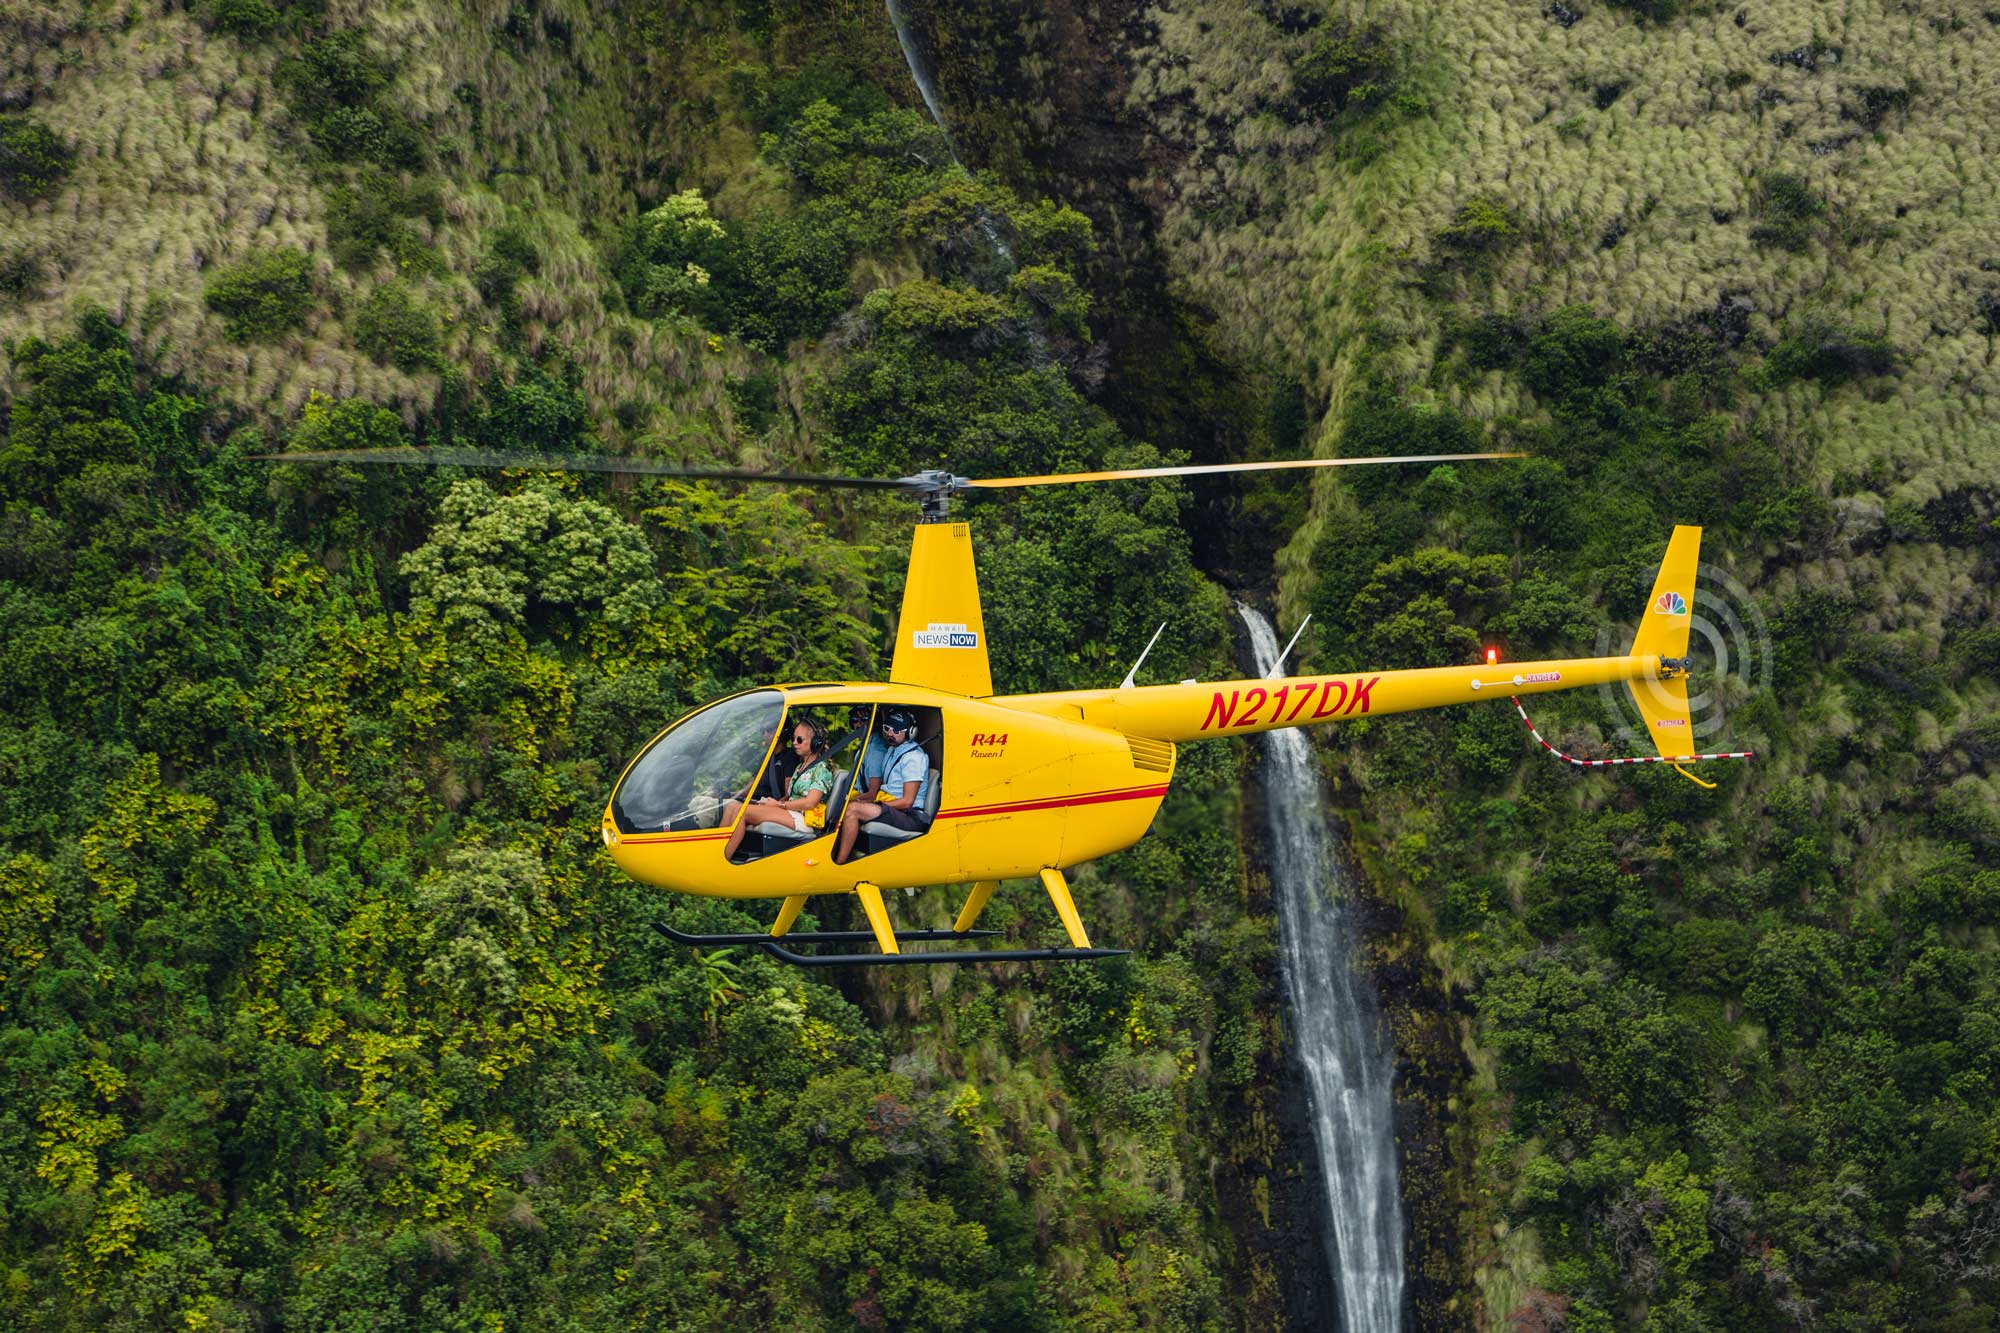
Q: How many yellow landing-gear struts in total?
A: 4